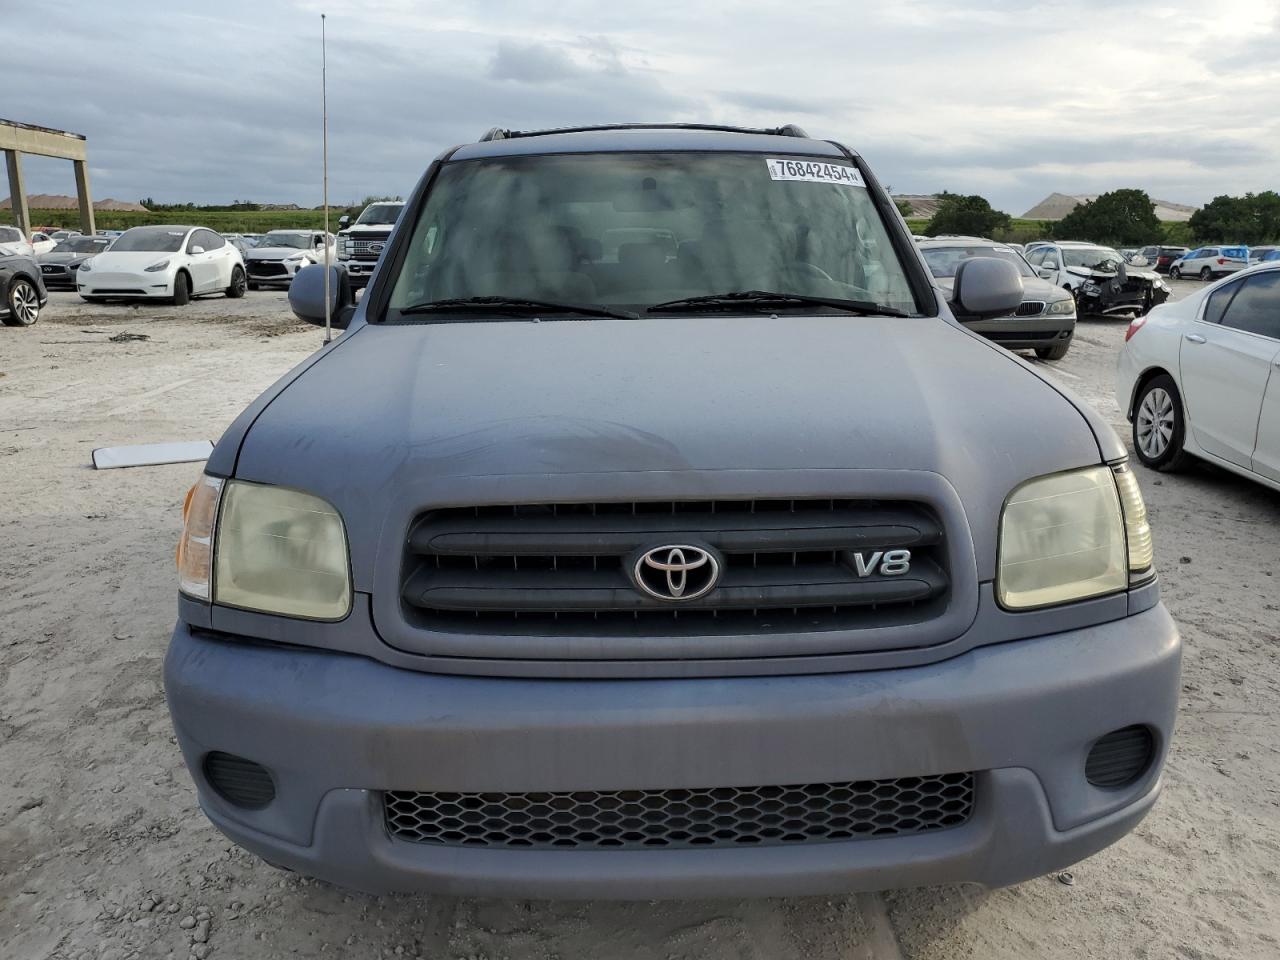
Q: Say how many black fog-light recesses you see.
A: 2